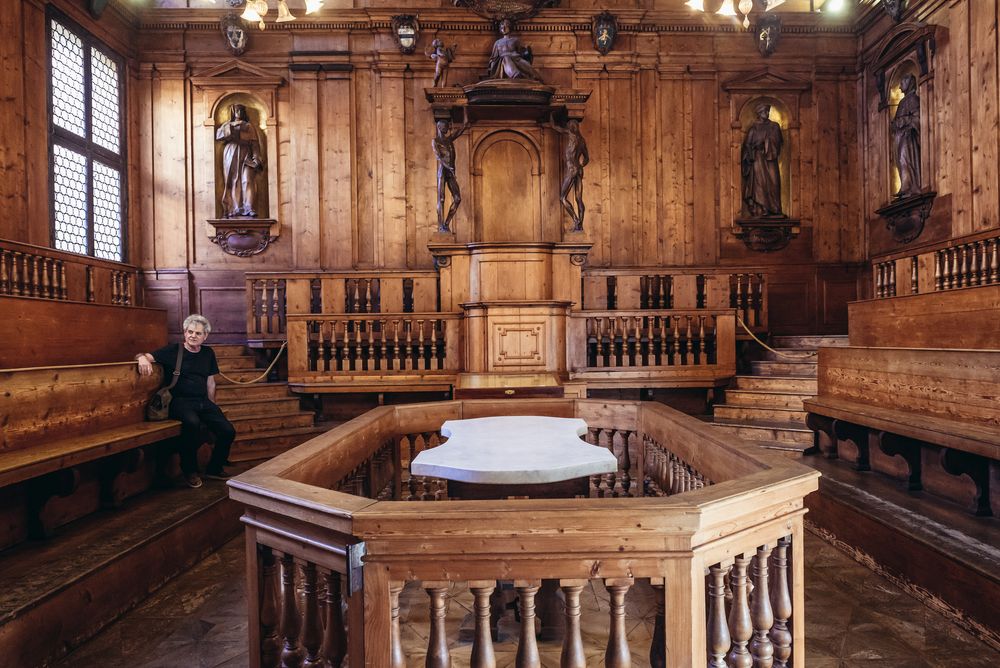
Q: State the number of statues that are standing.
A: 6